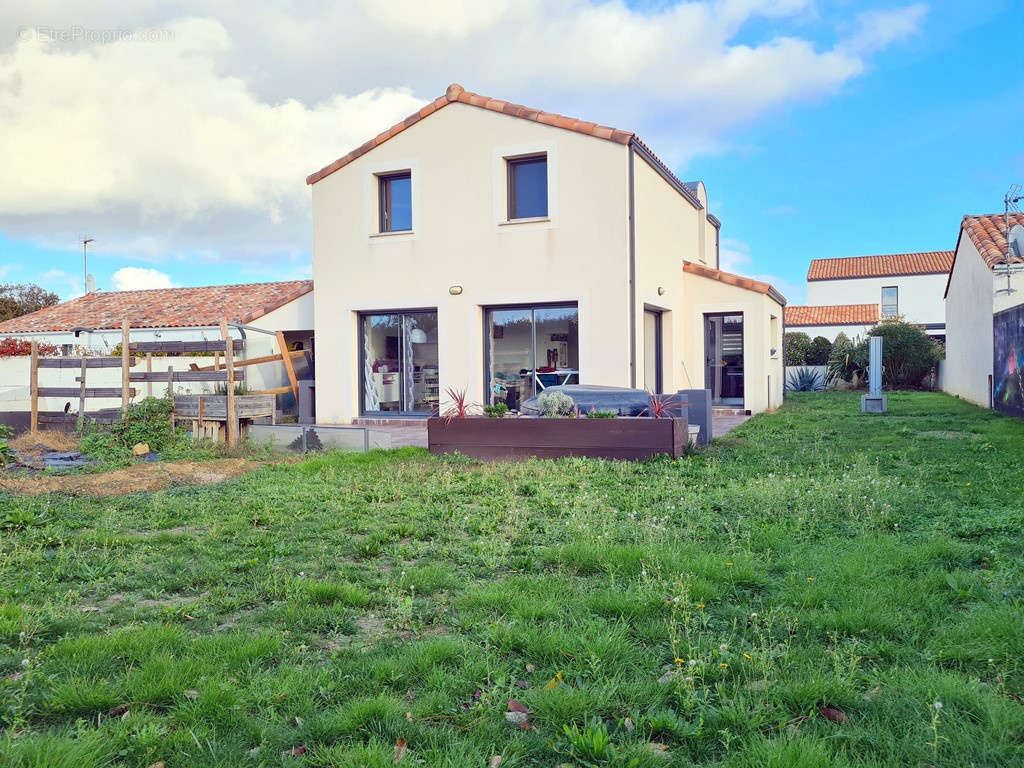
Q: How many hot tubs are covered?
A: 1